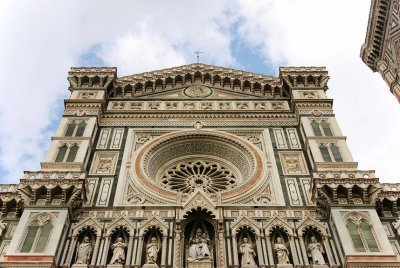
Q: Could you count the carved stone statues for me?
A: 7